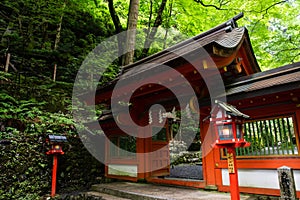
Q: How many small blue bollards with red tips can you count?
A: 0